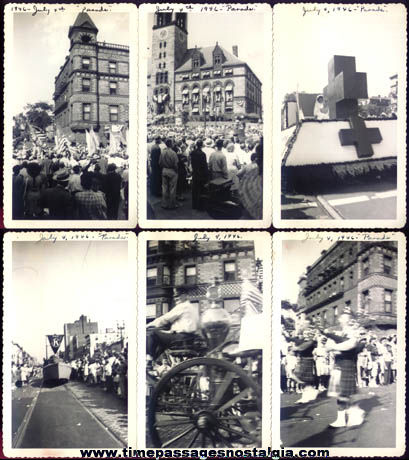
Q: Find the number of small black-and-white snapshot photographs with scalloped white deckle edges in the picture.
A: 6